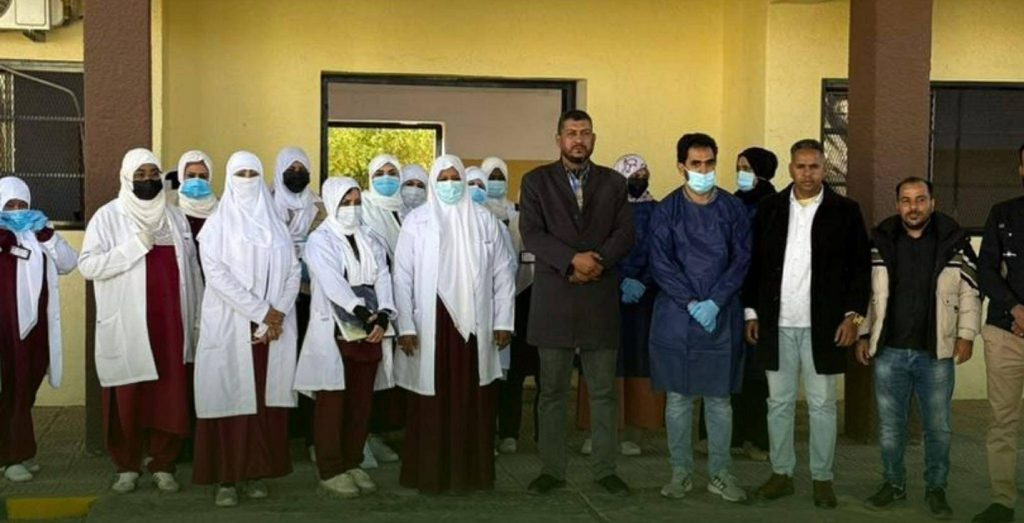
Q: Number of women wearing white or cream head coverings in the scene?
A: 11